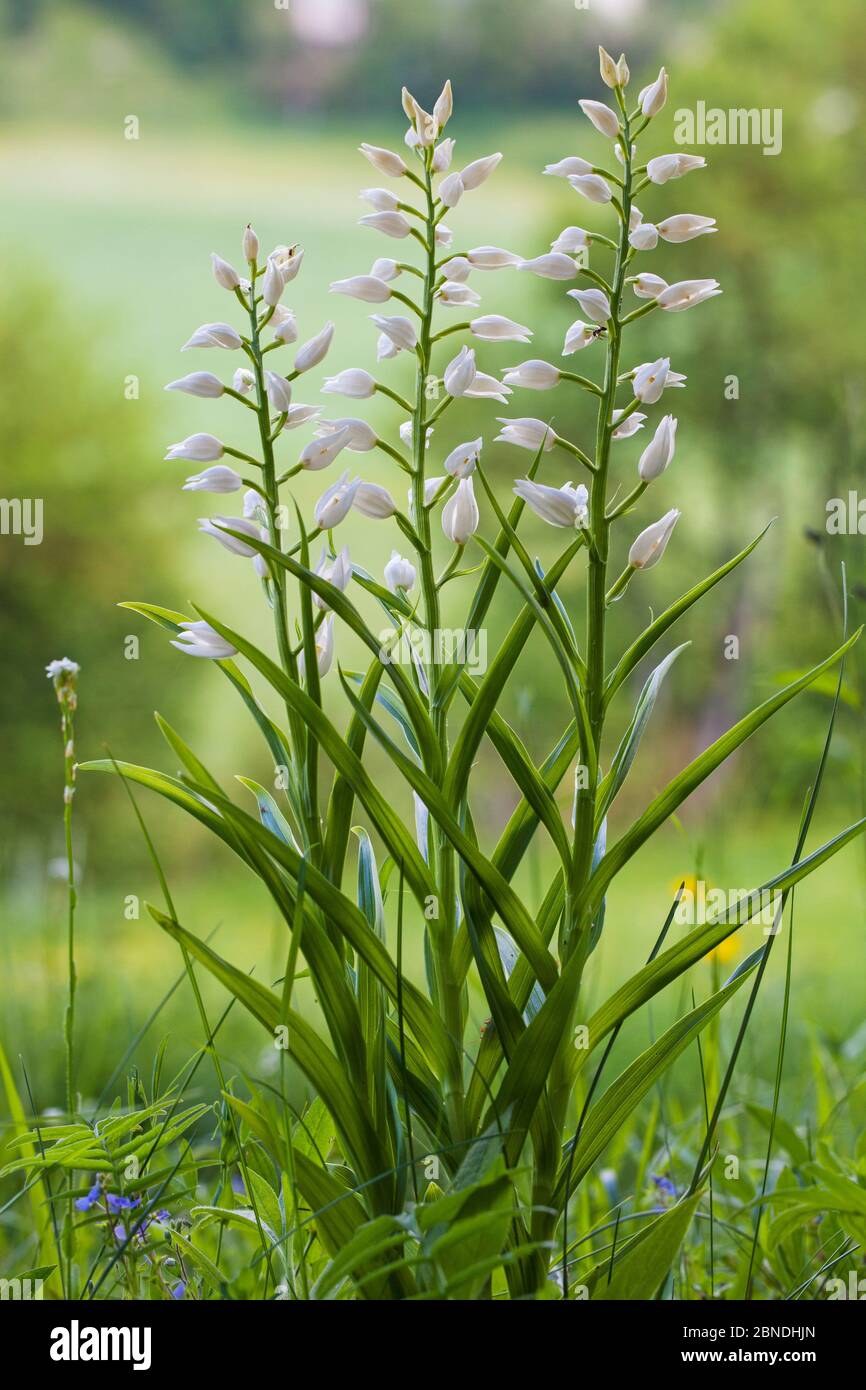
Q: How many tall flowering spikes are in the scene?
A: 3